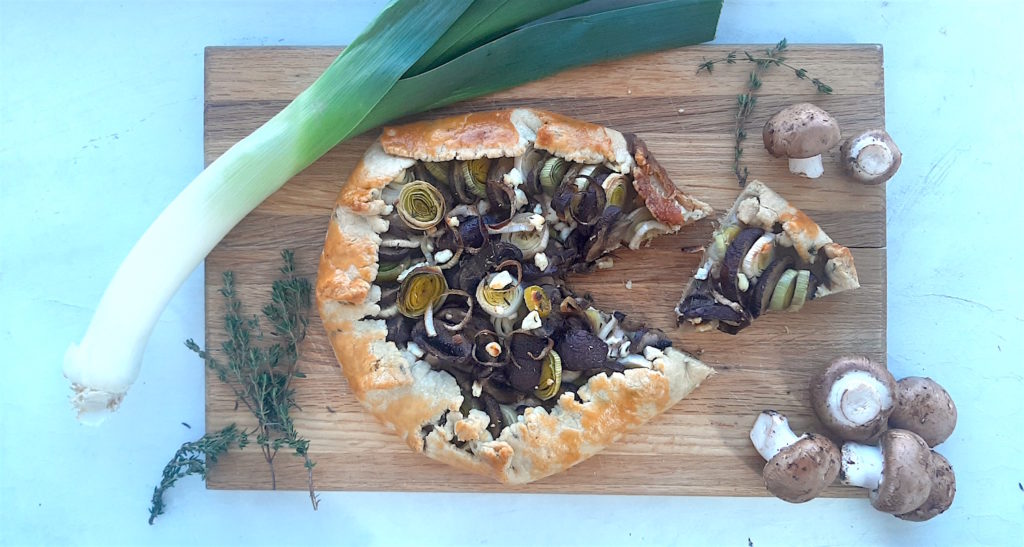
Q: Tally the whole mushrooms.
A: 7